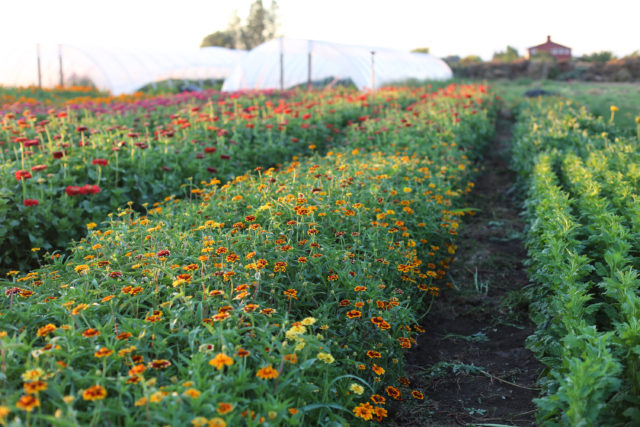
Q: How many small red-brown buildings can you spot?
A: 1